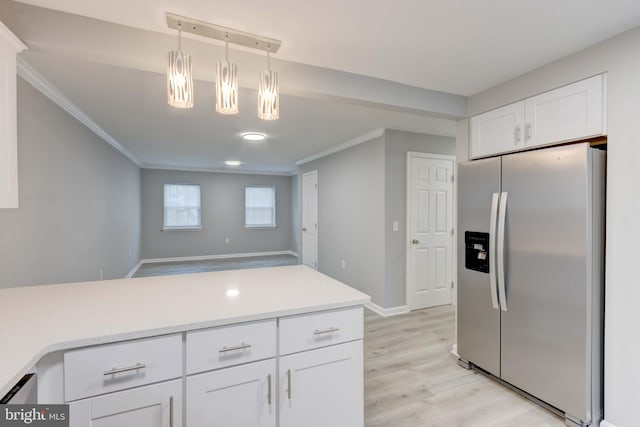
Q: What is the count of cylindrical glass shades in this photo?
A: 3